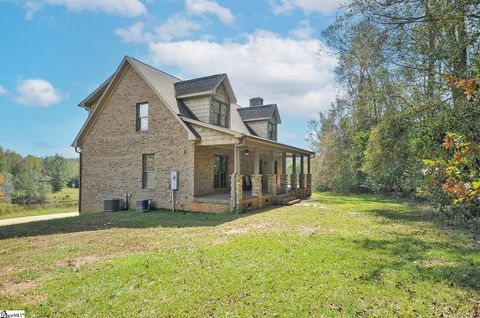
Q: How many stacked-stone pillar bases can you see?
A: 7